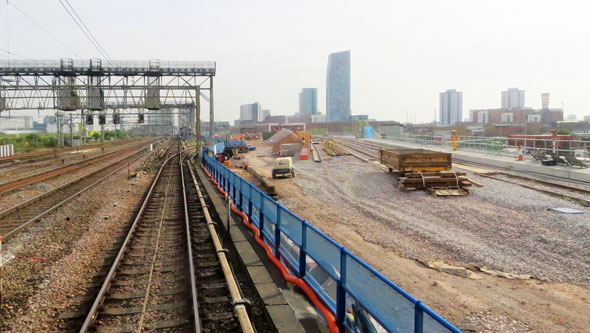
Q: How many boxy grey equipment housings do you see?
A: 3